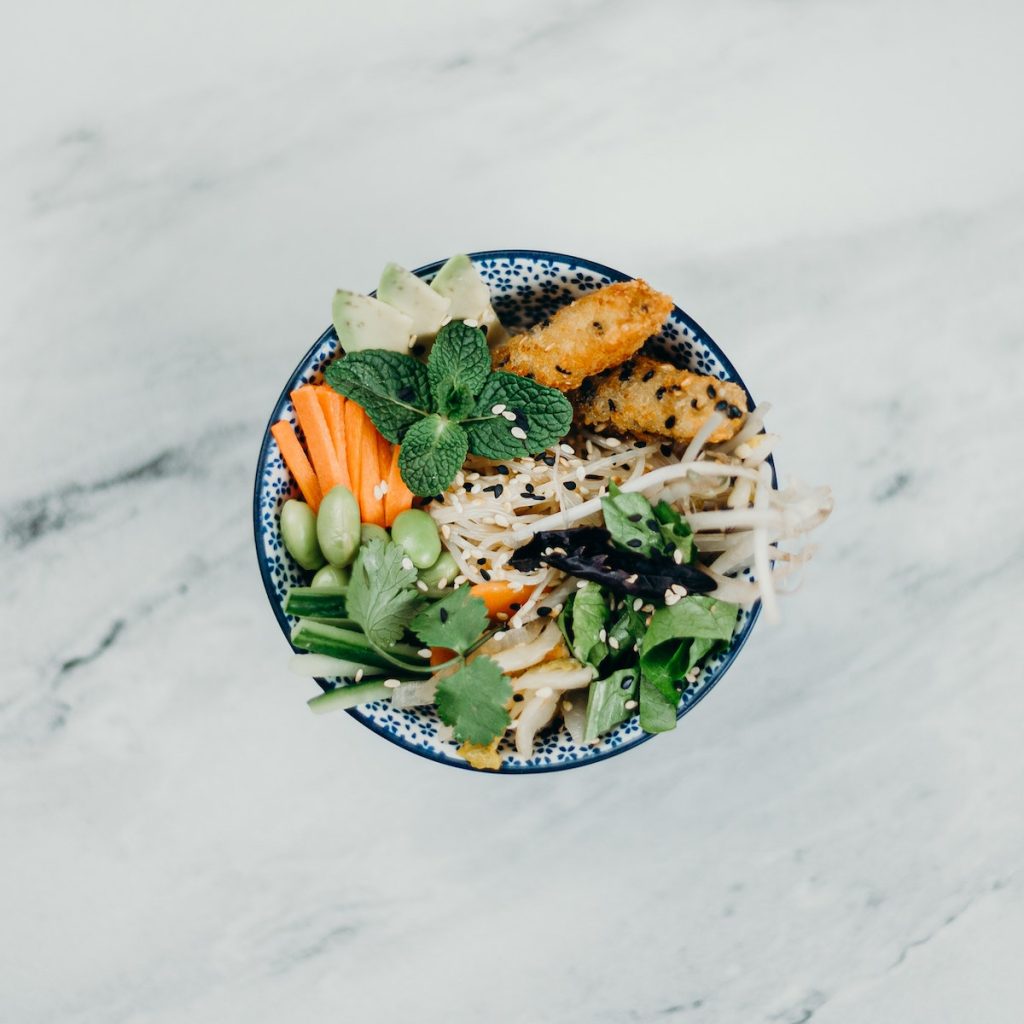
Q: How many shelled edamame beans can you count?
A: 6